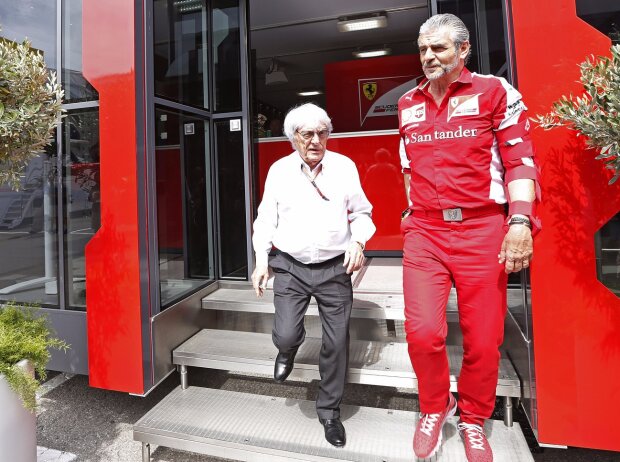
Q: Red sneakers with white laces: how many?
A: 2